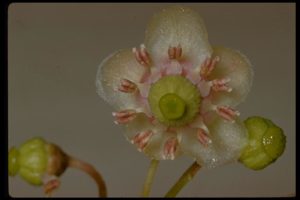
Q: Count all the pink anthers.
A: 11